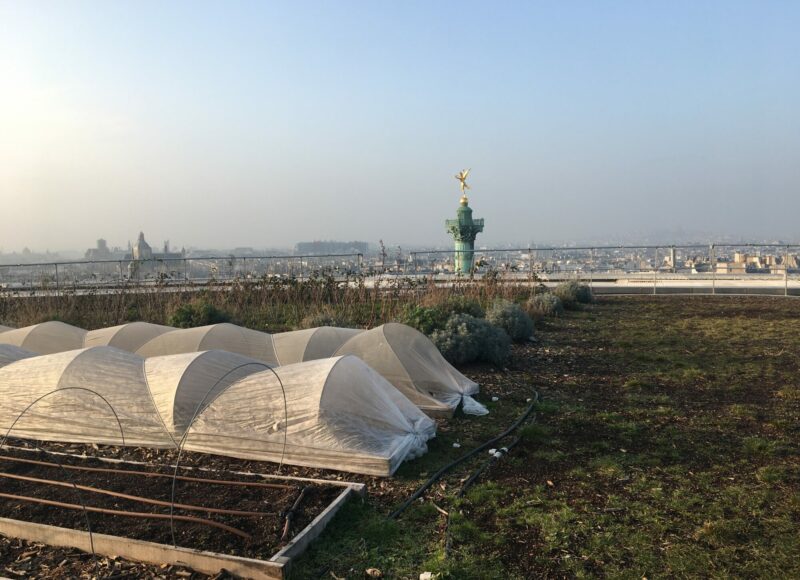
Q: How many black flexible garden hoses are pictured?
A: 2